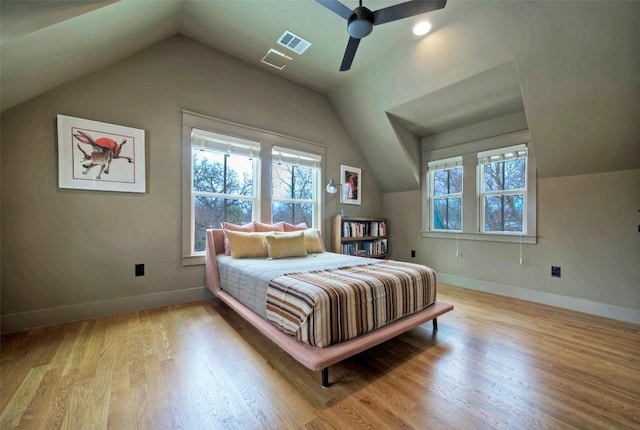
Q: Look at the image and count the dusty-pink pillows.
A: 3